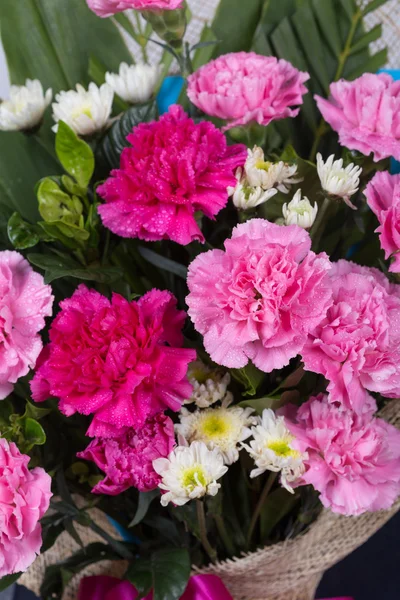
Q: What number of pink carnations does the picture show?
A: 12